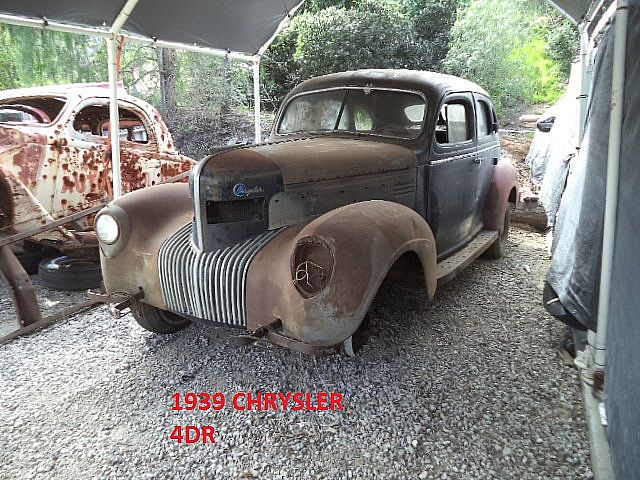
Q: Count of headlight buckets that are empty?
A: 1